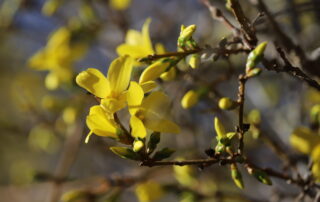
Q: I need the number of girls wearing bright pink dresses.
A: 0